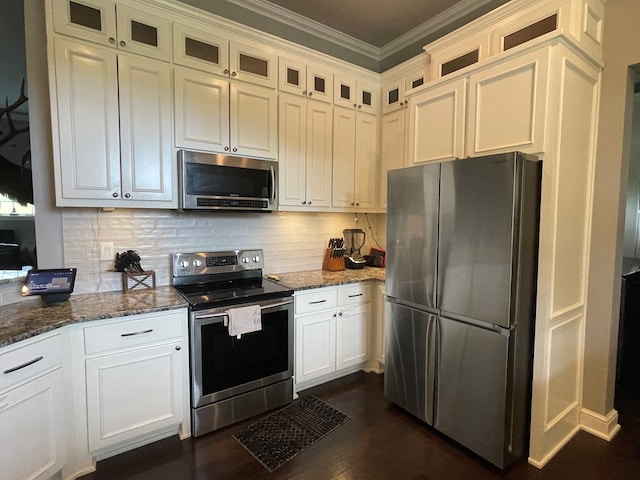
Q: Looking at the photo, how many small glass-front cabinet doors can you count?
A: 12